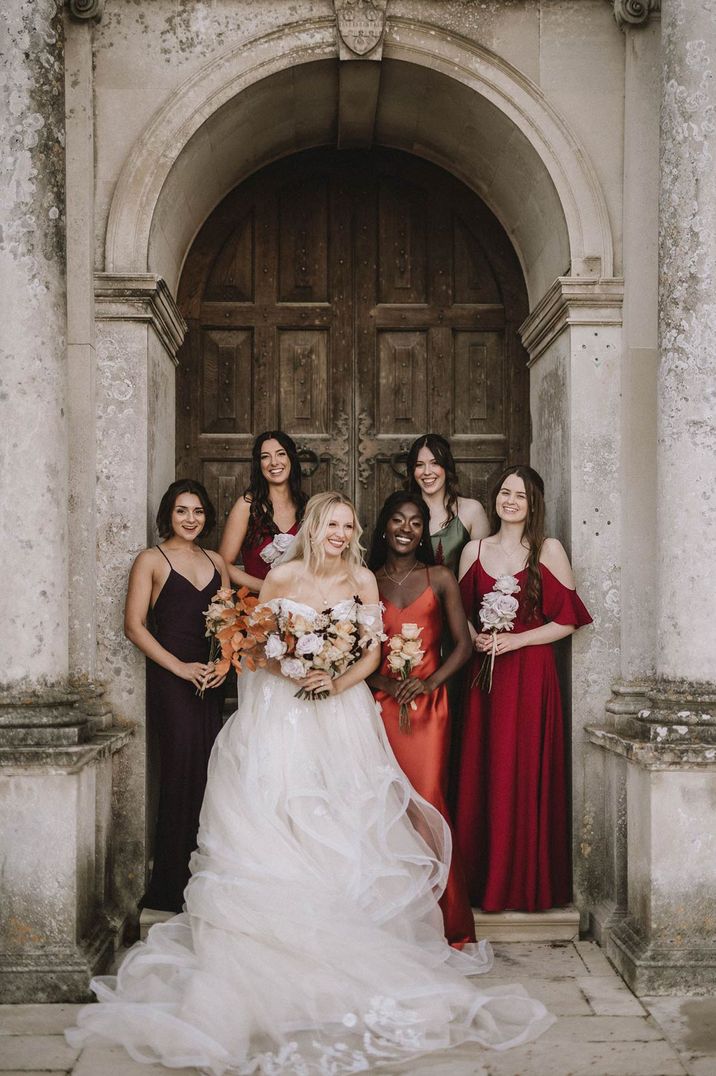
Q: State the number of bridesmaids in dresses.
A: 5